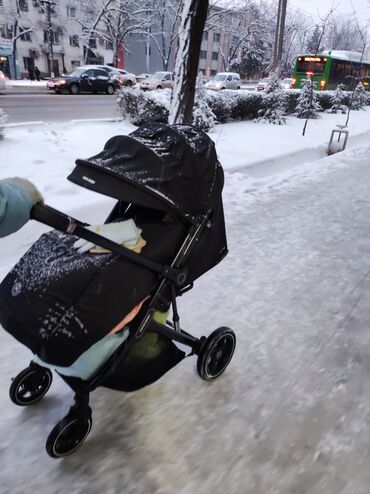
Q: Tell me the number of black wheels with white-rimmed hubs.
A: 3